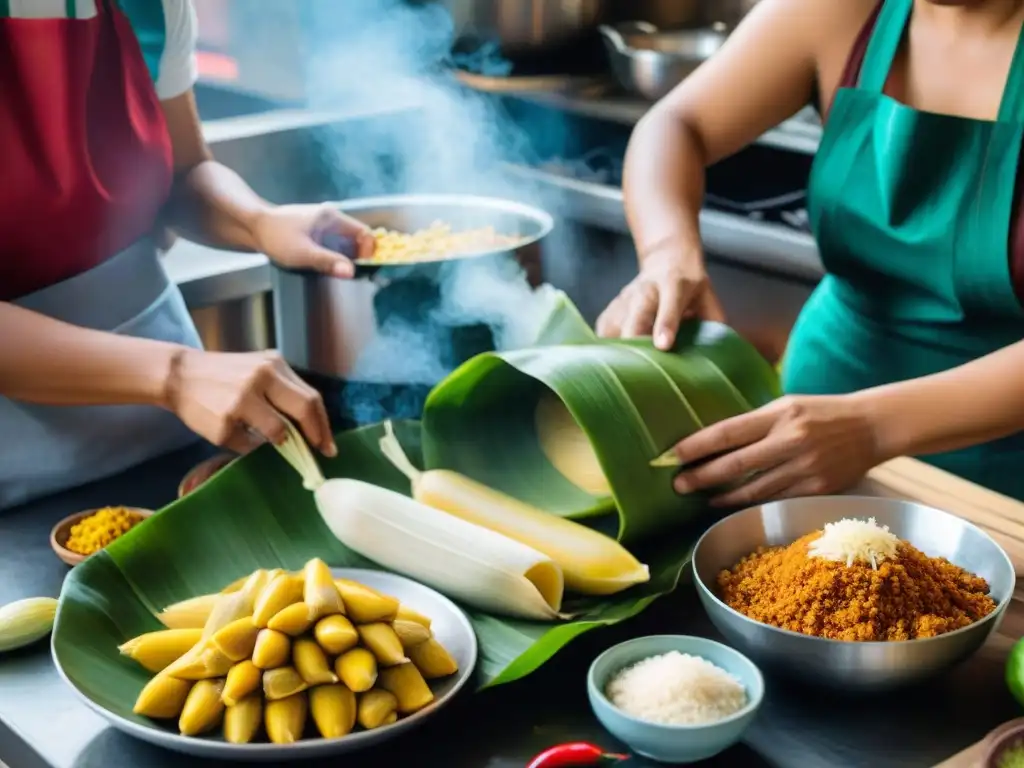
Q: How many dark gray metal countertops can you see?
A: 1